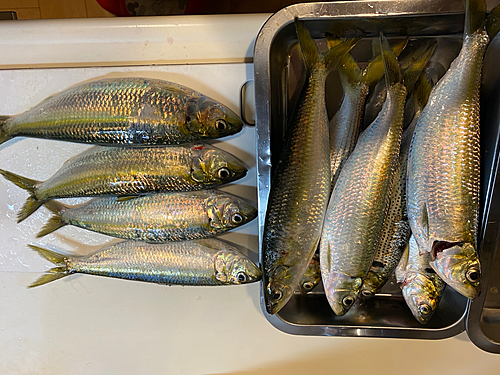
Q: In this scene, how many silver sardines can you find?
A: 10